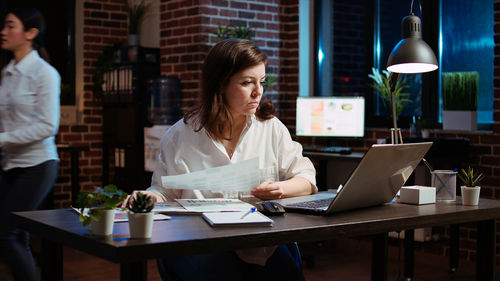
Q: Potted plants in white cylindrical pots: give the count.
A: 3